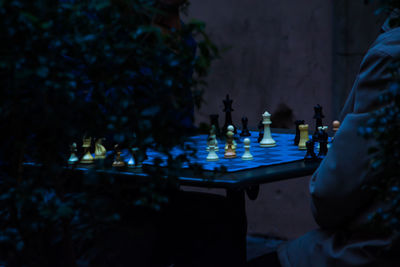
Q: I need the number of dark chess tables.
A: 1